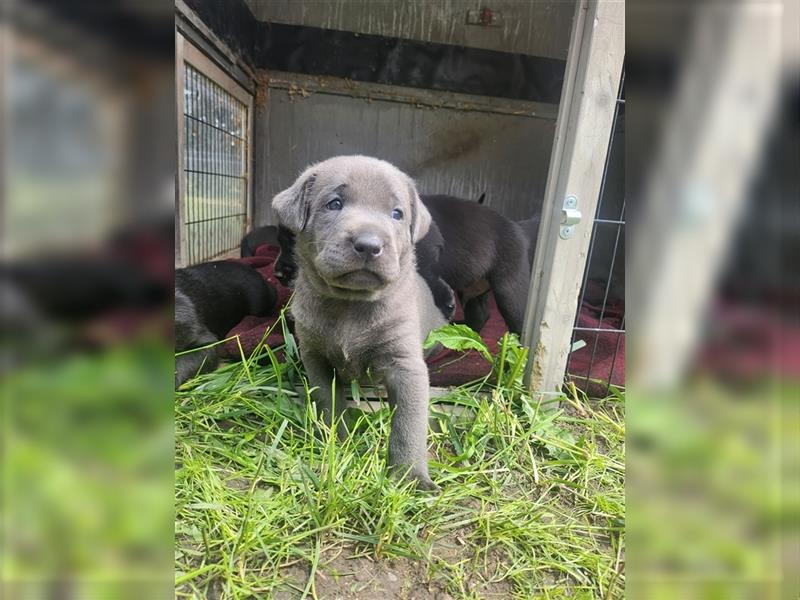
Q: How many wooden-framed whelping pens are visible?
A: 1